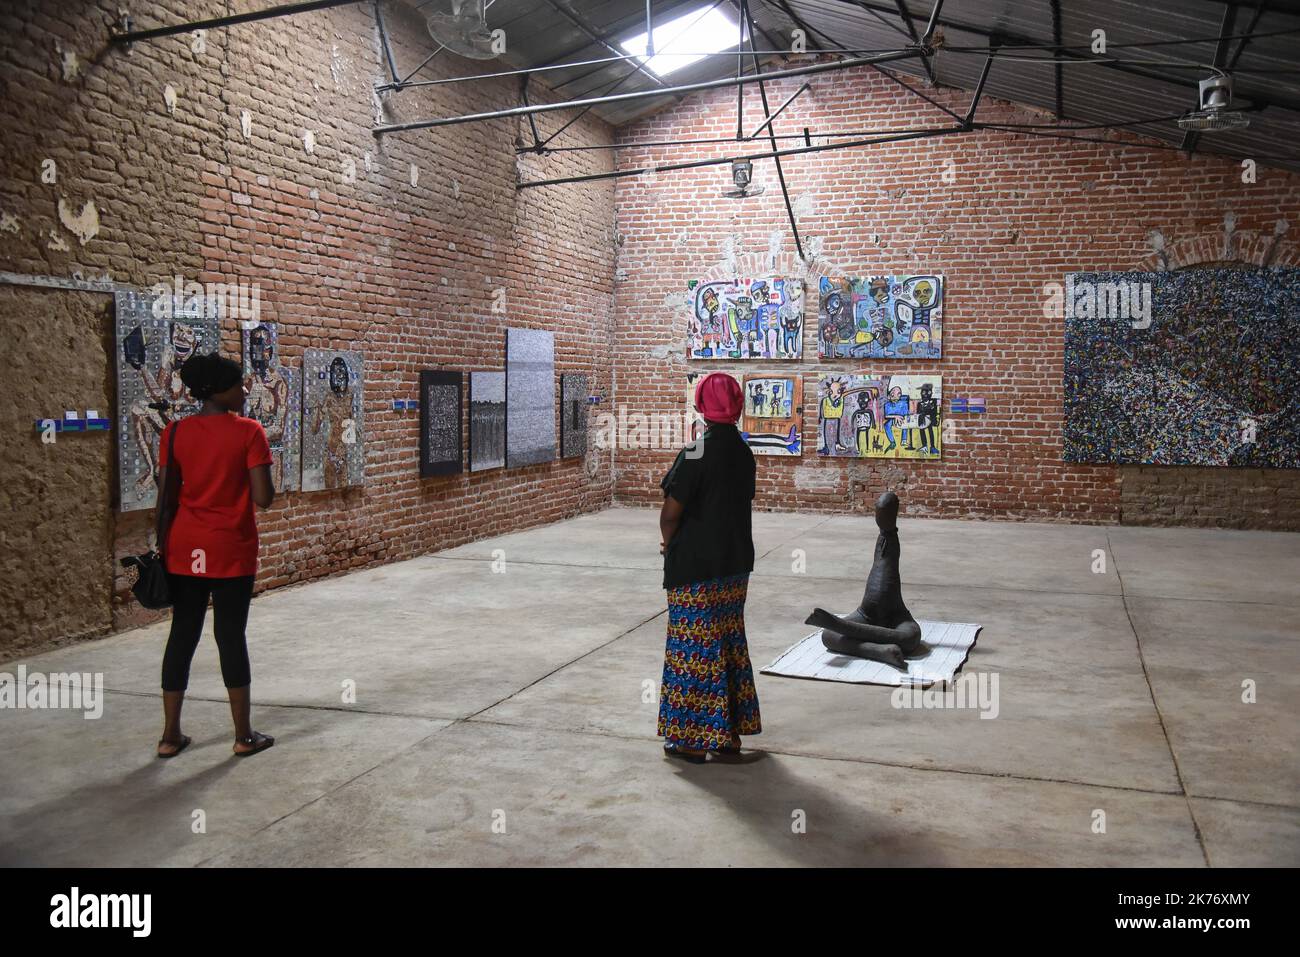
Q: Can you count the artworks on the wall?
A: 12